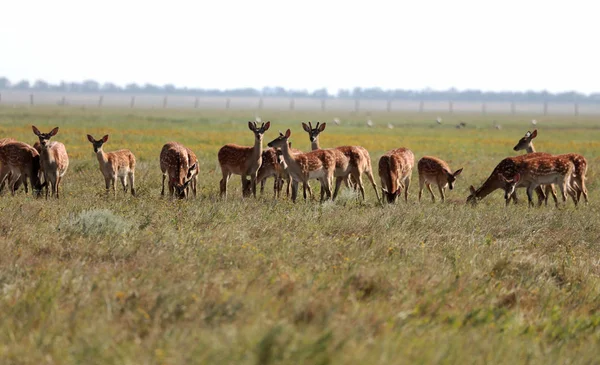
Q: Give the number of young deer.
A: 2